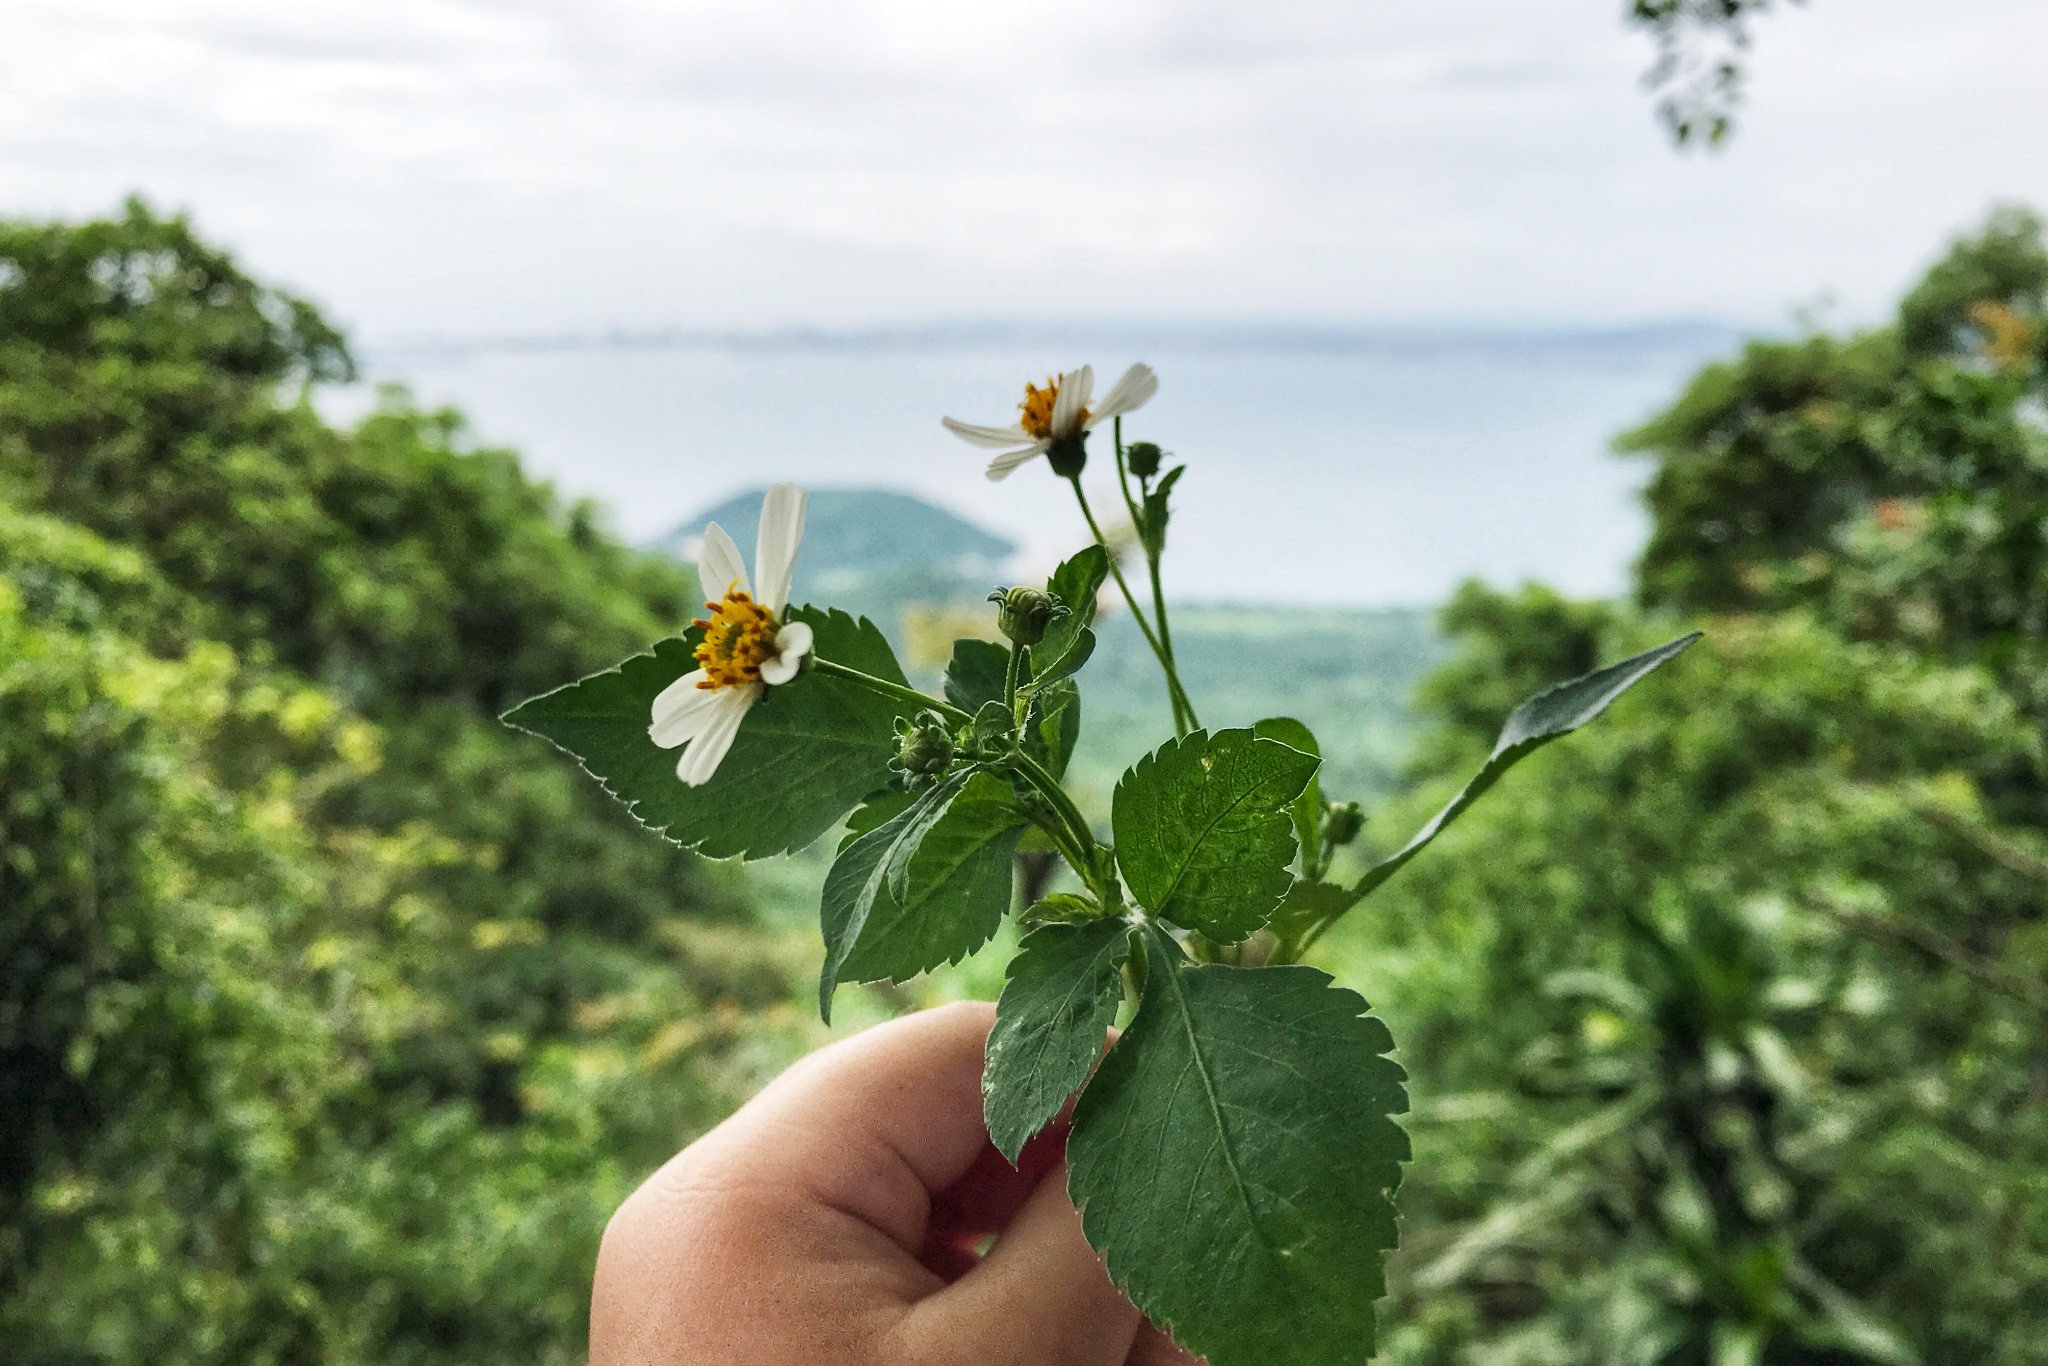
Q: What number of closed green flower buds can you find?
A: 4